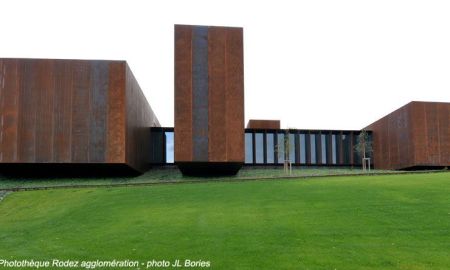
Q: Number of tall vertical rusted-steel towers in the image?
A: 1